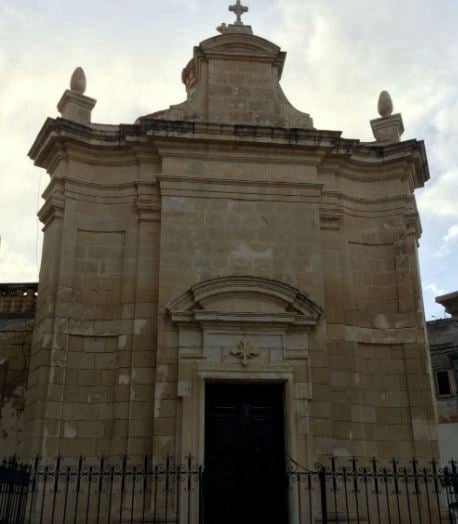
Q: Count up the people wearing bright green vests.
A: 0